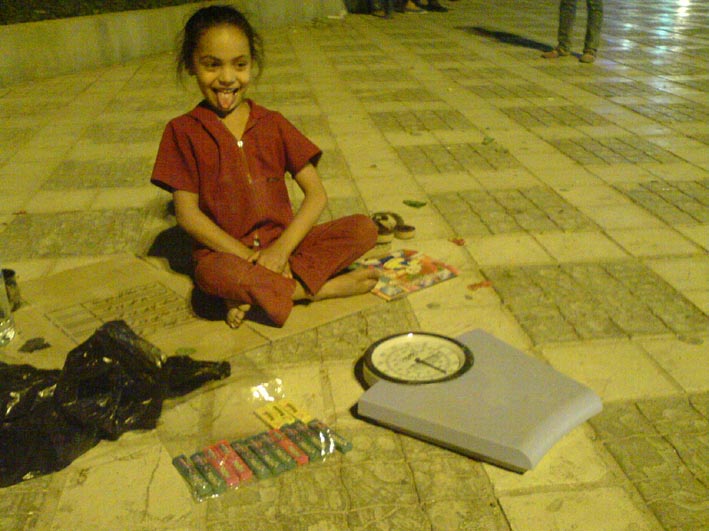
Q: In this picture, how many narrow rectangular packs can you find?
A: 14